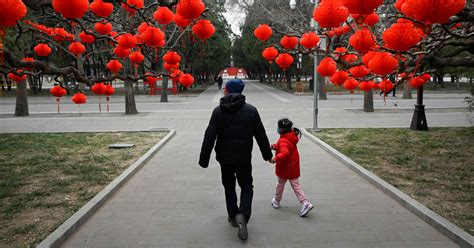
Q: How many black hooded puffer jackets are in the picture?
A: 1